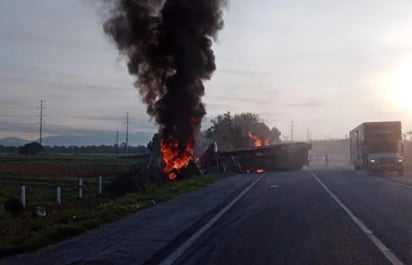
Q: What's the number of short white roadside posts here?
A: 4